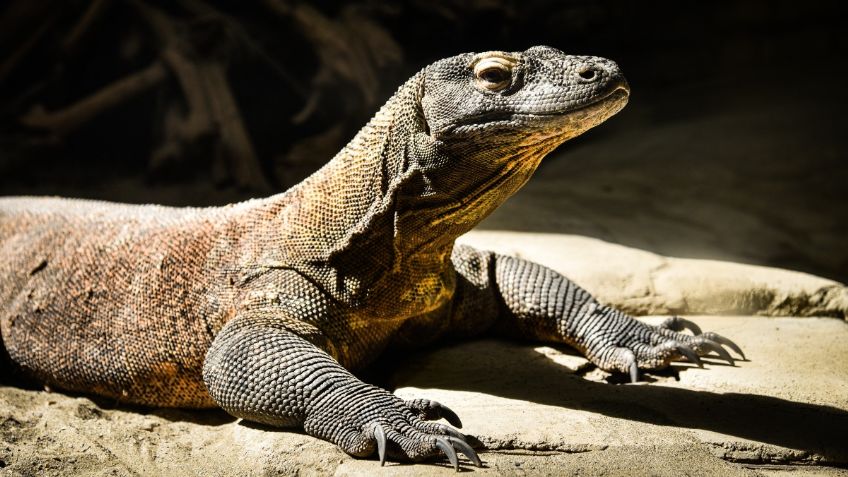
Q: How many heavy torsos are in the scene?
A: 1